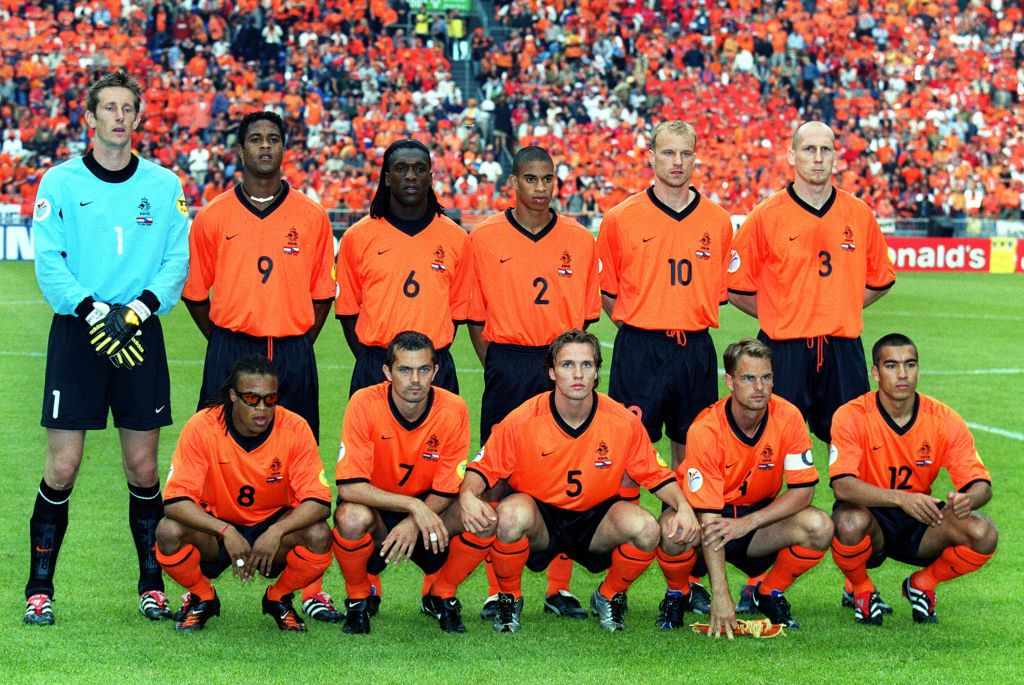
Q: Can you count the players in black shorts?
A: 11